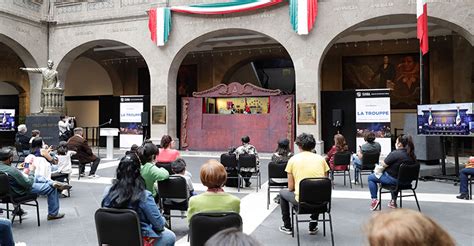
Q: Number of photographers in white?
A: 1